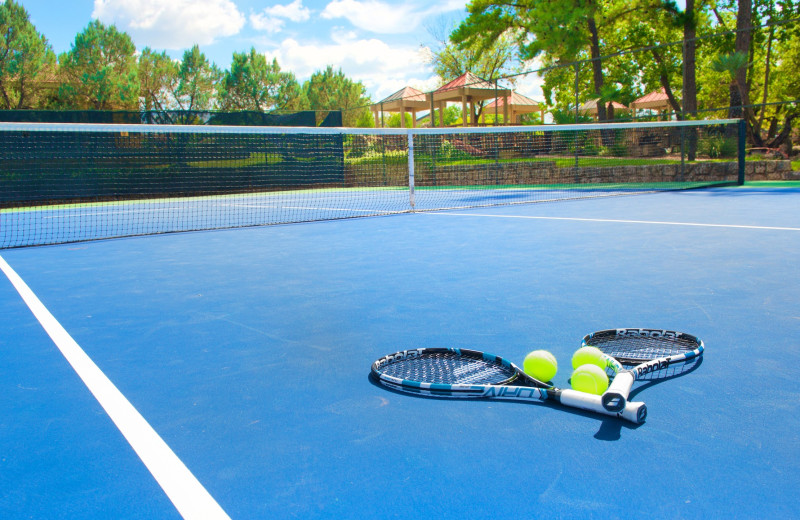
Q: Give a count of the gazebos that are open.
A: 5